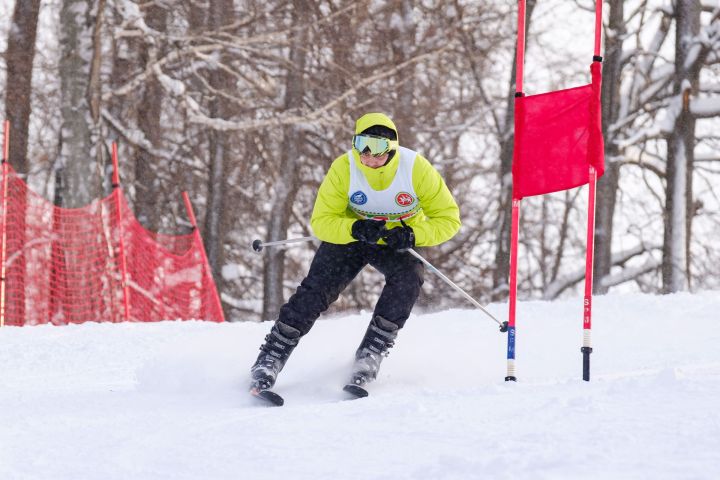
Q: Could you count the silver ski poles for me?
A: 2